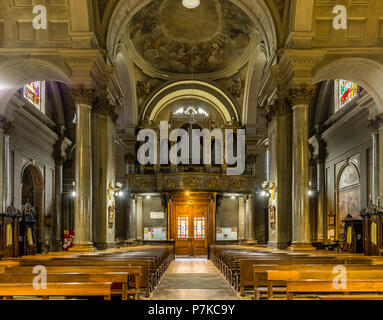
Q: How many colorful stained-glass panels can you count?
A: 2